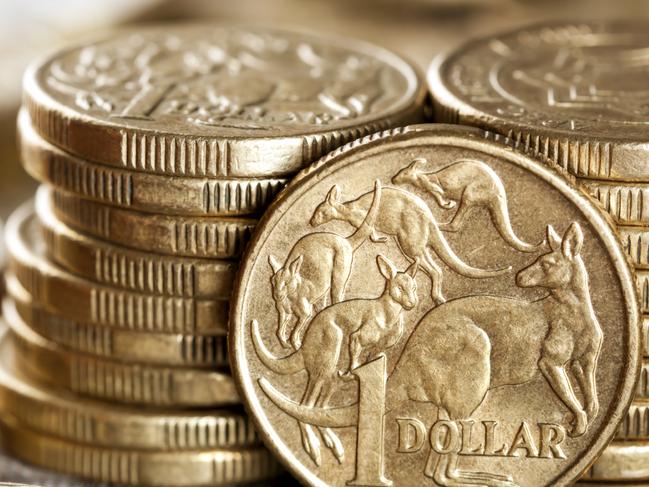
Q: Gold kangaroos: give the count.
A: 5